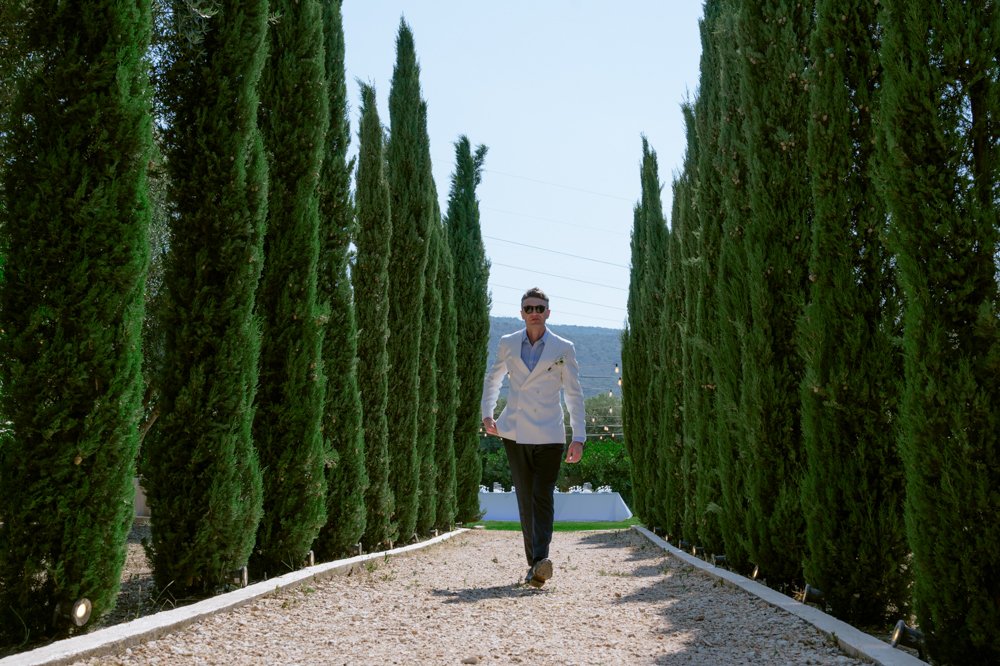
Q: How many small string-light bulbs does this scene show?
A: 13